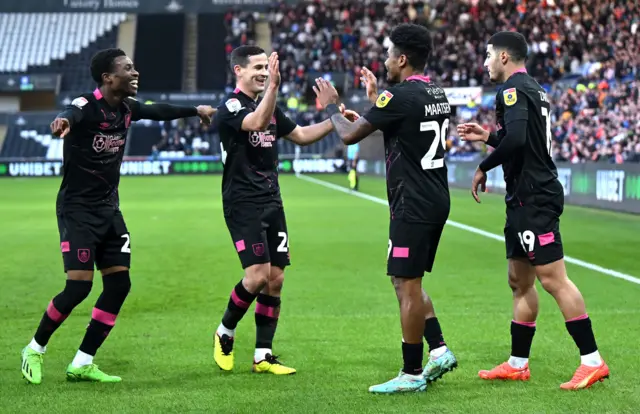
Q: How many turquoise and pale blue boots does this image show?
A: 2